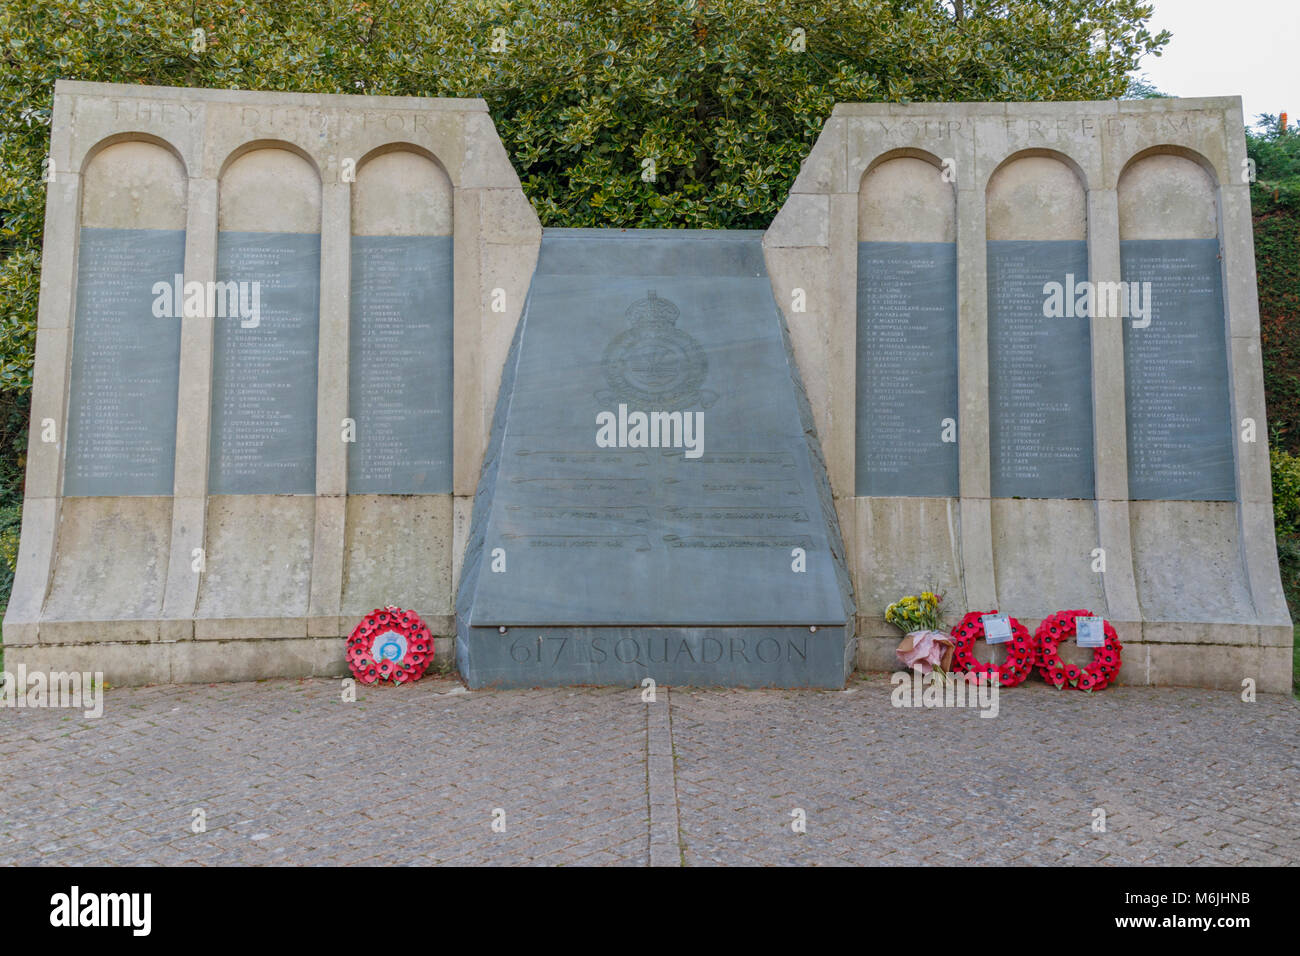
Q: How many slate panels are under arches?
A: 6